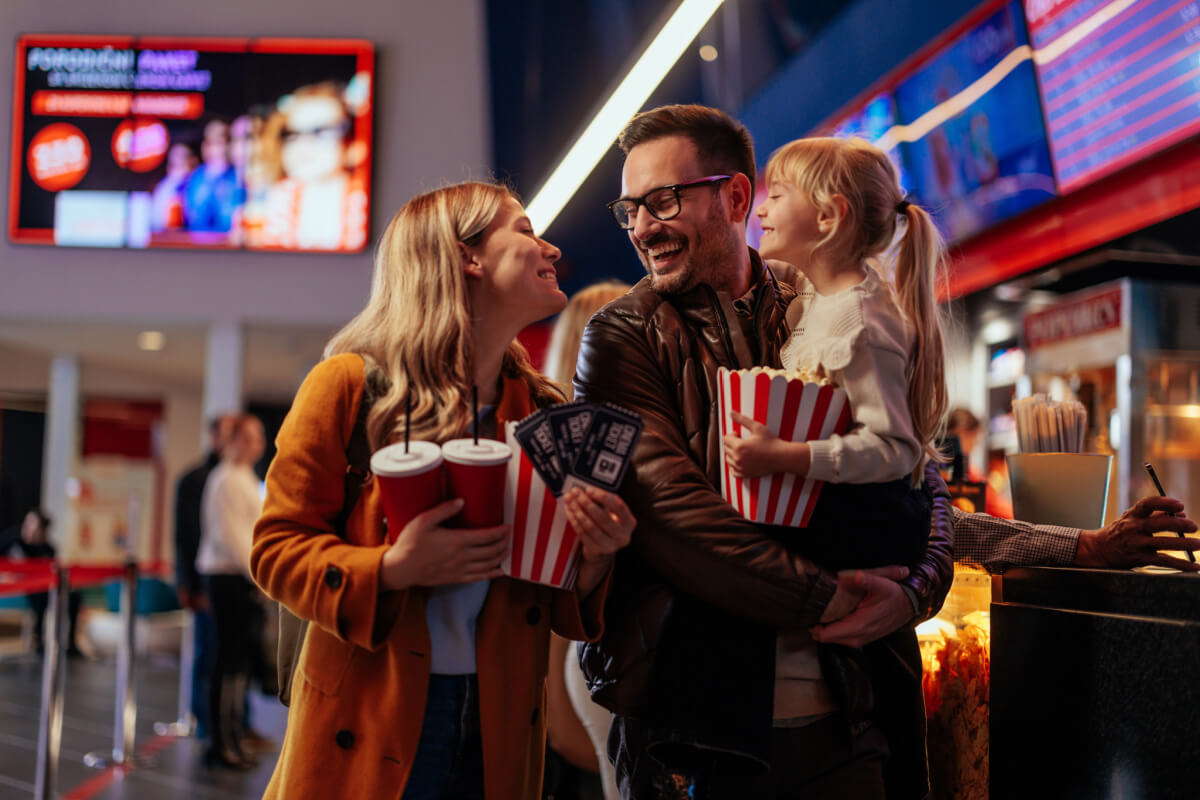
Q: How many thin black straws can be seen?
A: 2